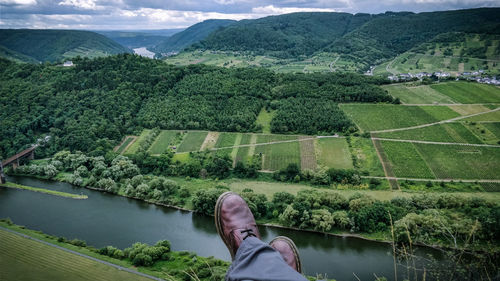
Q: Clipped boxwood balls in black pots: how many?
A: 0